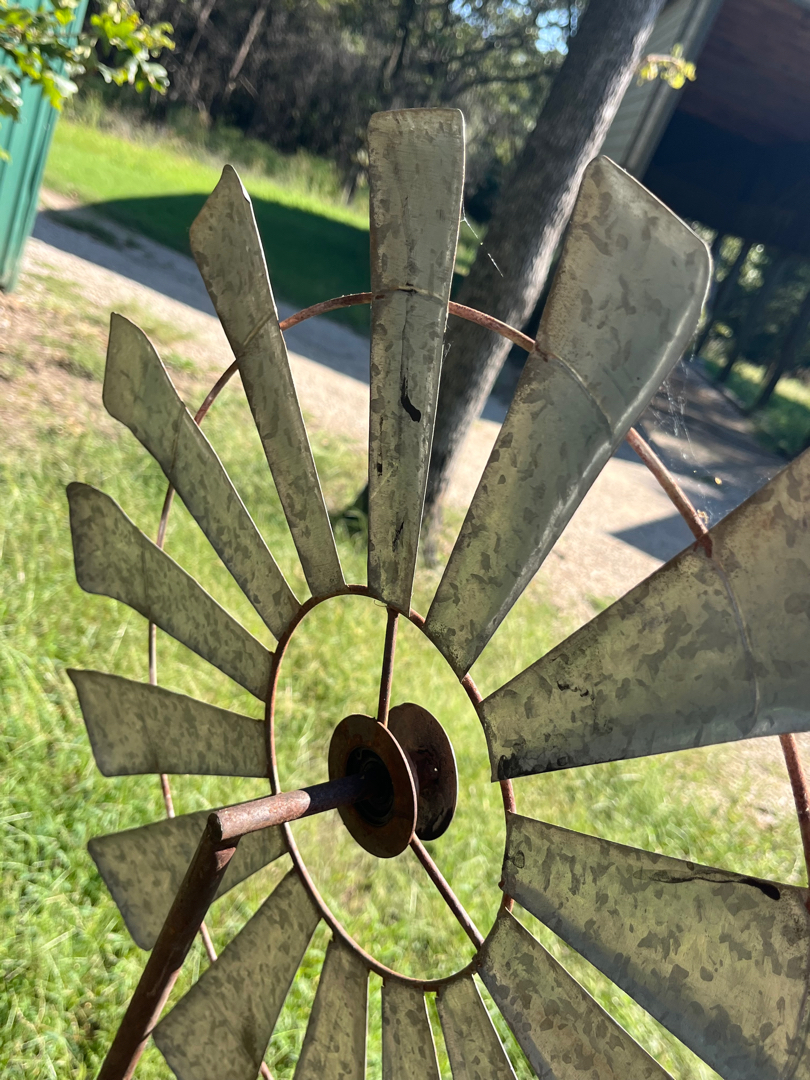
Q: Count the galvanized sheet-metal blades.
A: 14